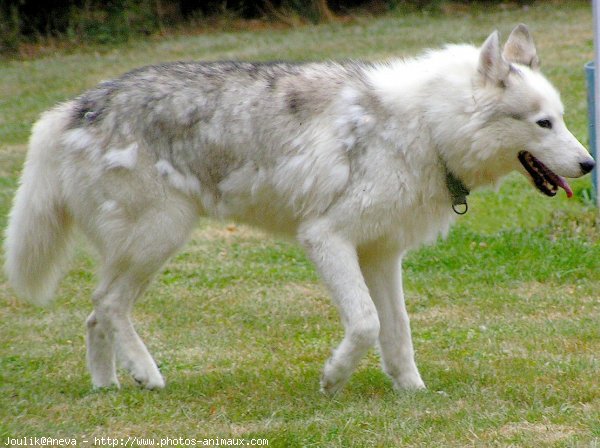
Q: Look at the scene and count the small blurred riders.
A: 0